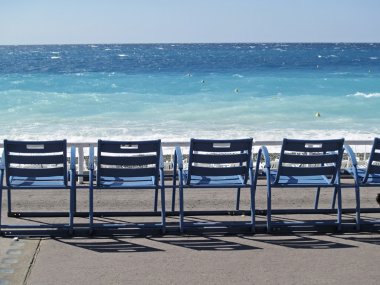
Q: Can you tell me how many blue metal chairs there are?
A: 5